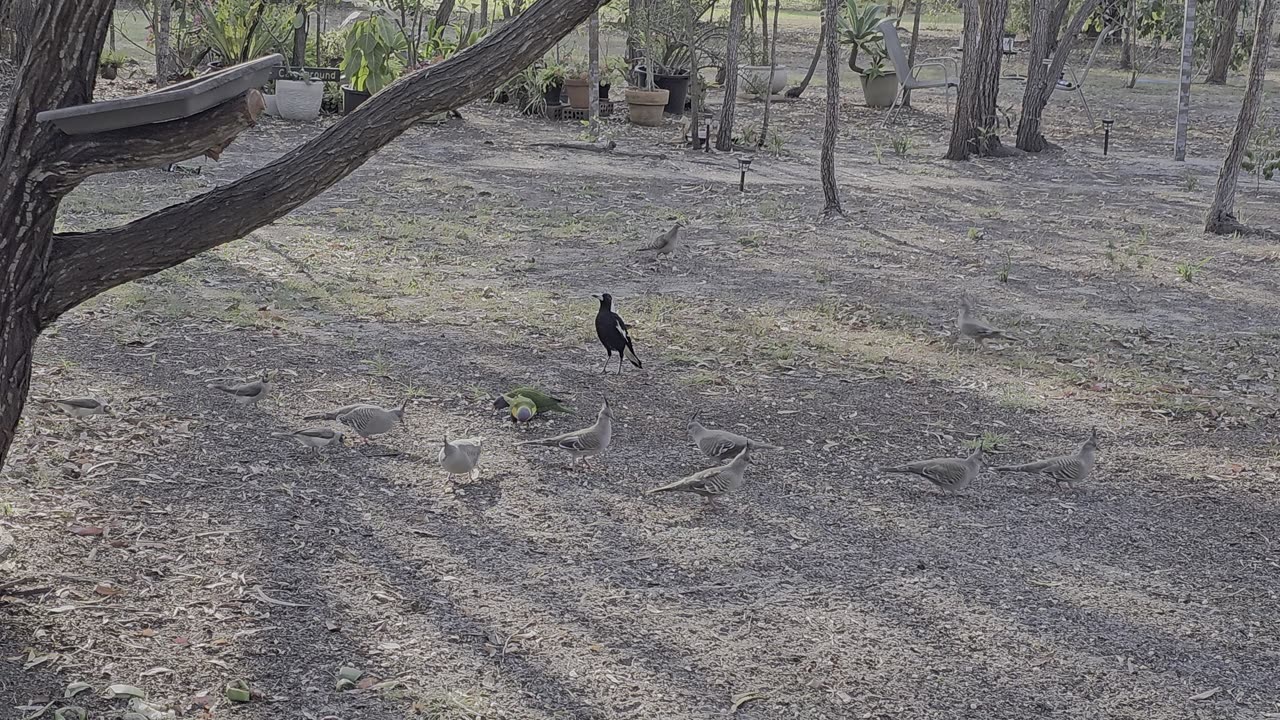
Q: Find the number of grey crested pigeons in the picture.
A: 9